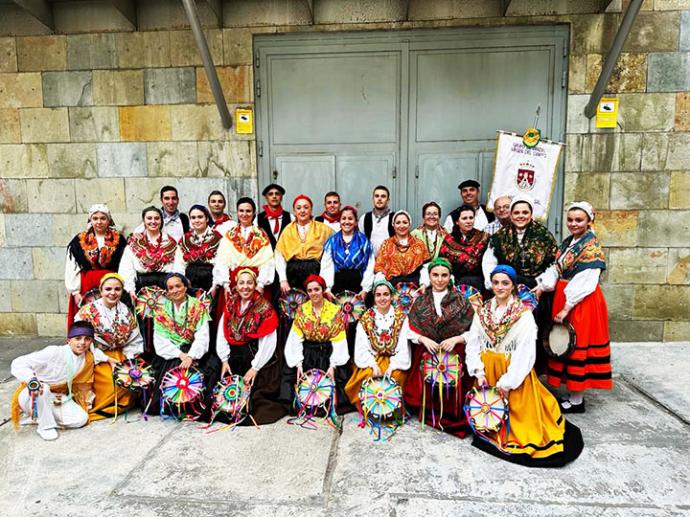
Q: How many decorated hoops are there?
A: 15